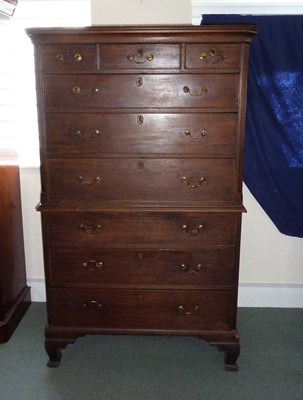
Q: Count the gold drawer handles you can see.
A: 15